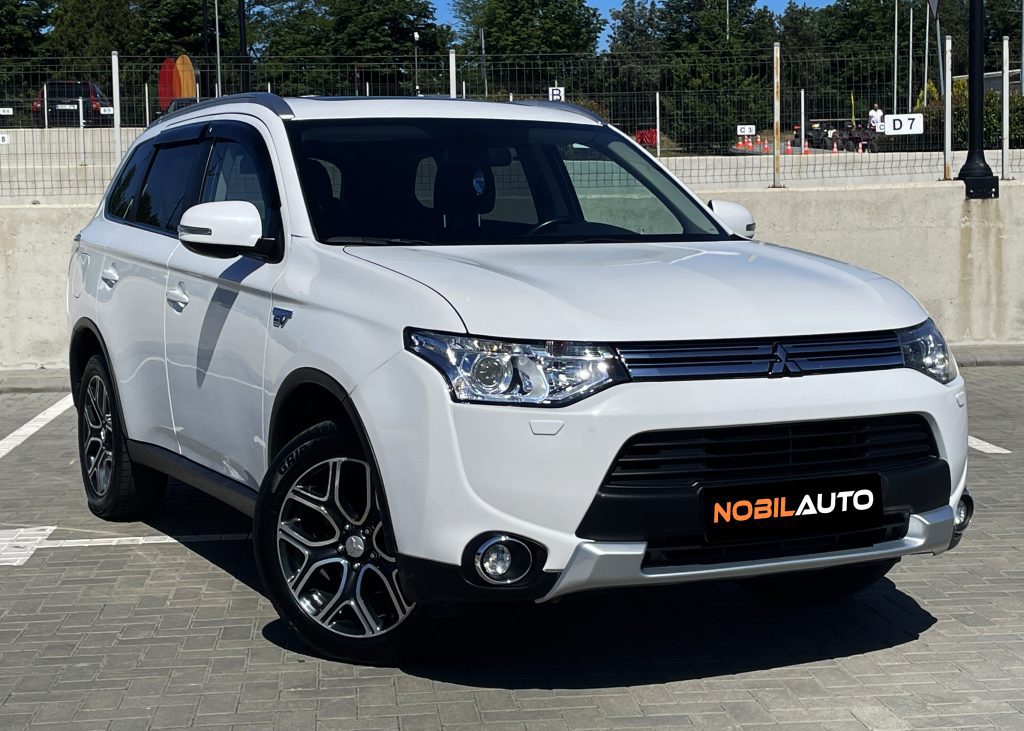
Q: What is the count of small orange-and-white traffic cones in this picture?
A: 9